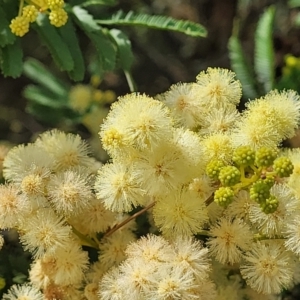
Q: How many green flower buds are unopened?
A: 9